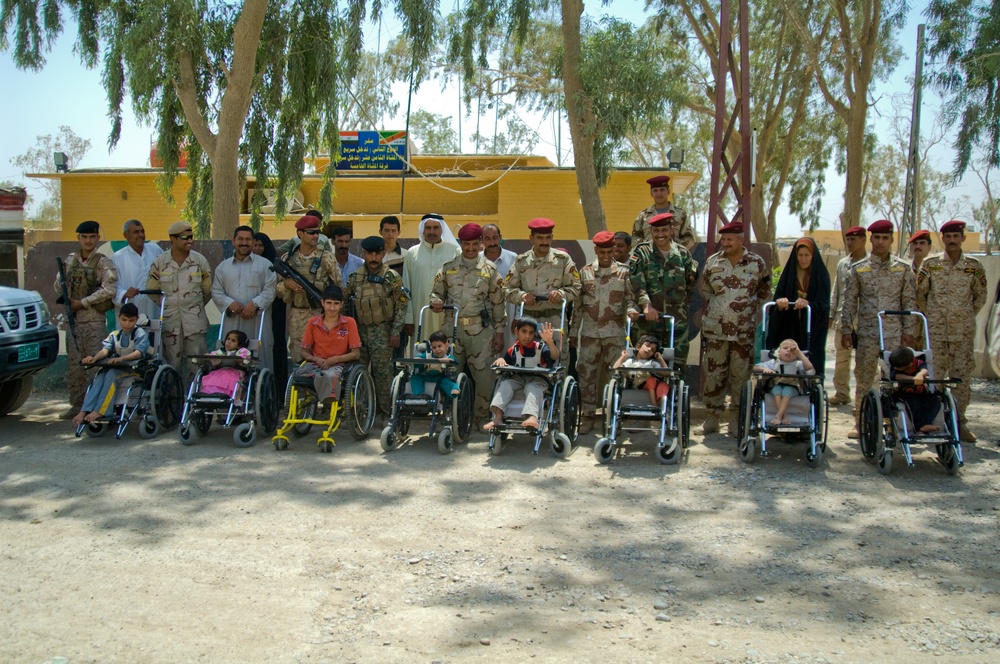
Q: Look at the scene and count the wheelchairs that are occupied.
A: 8